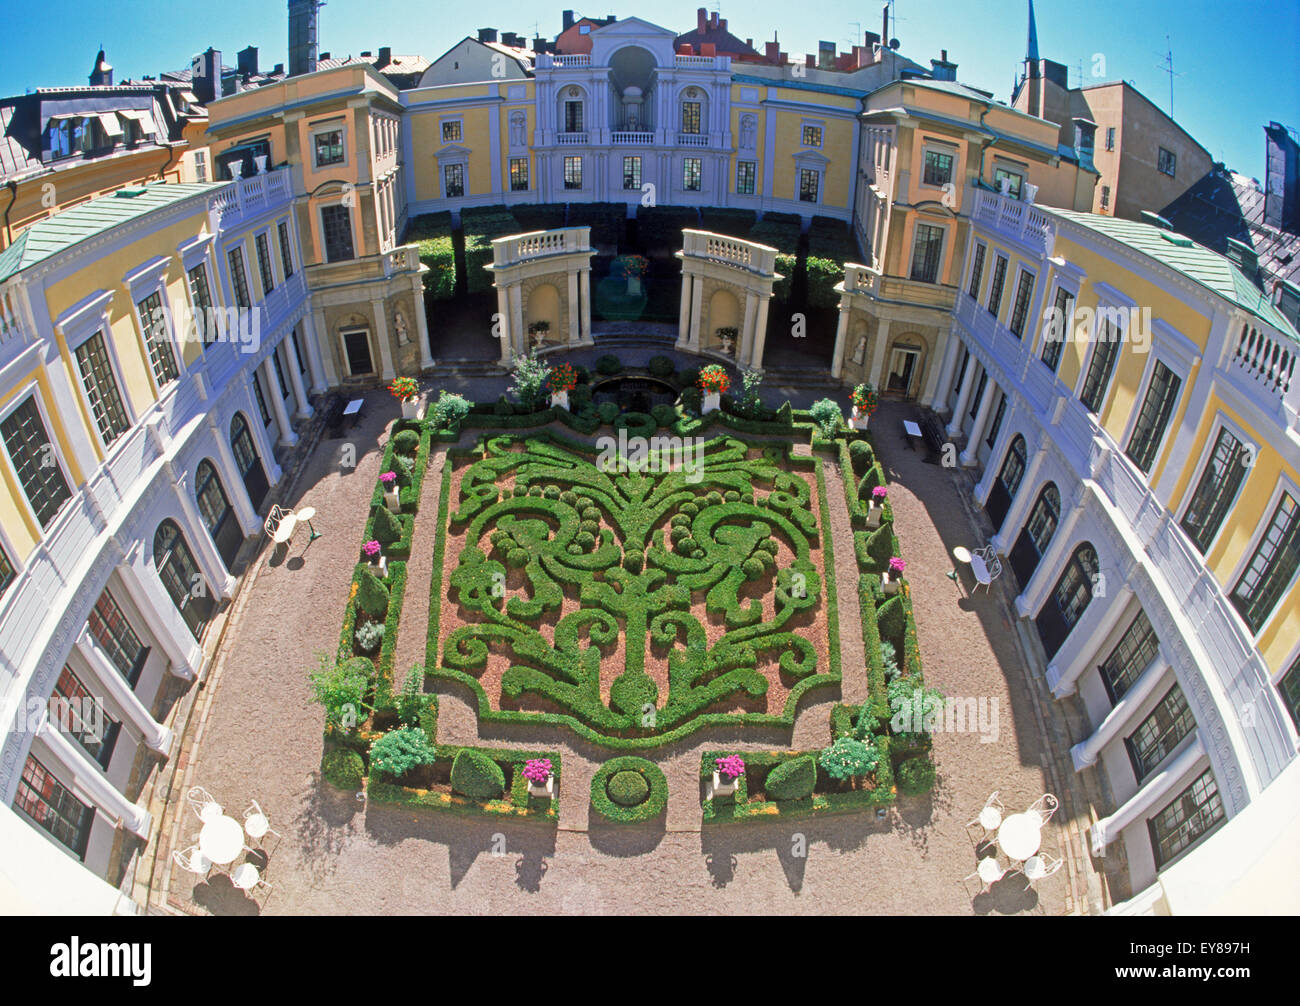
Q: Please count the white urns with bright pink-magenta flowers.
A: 6